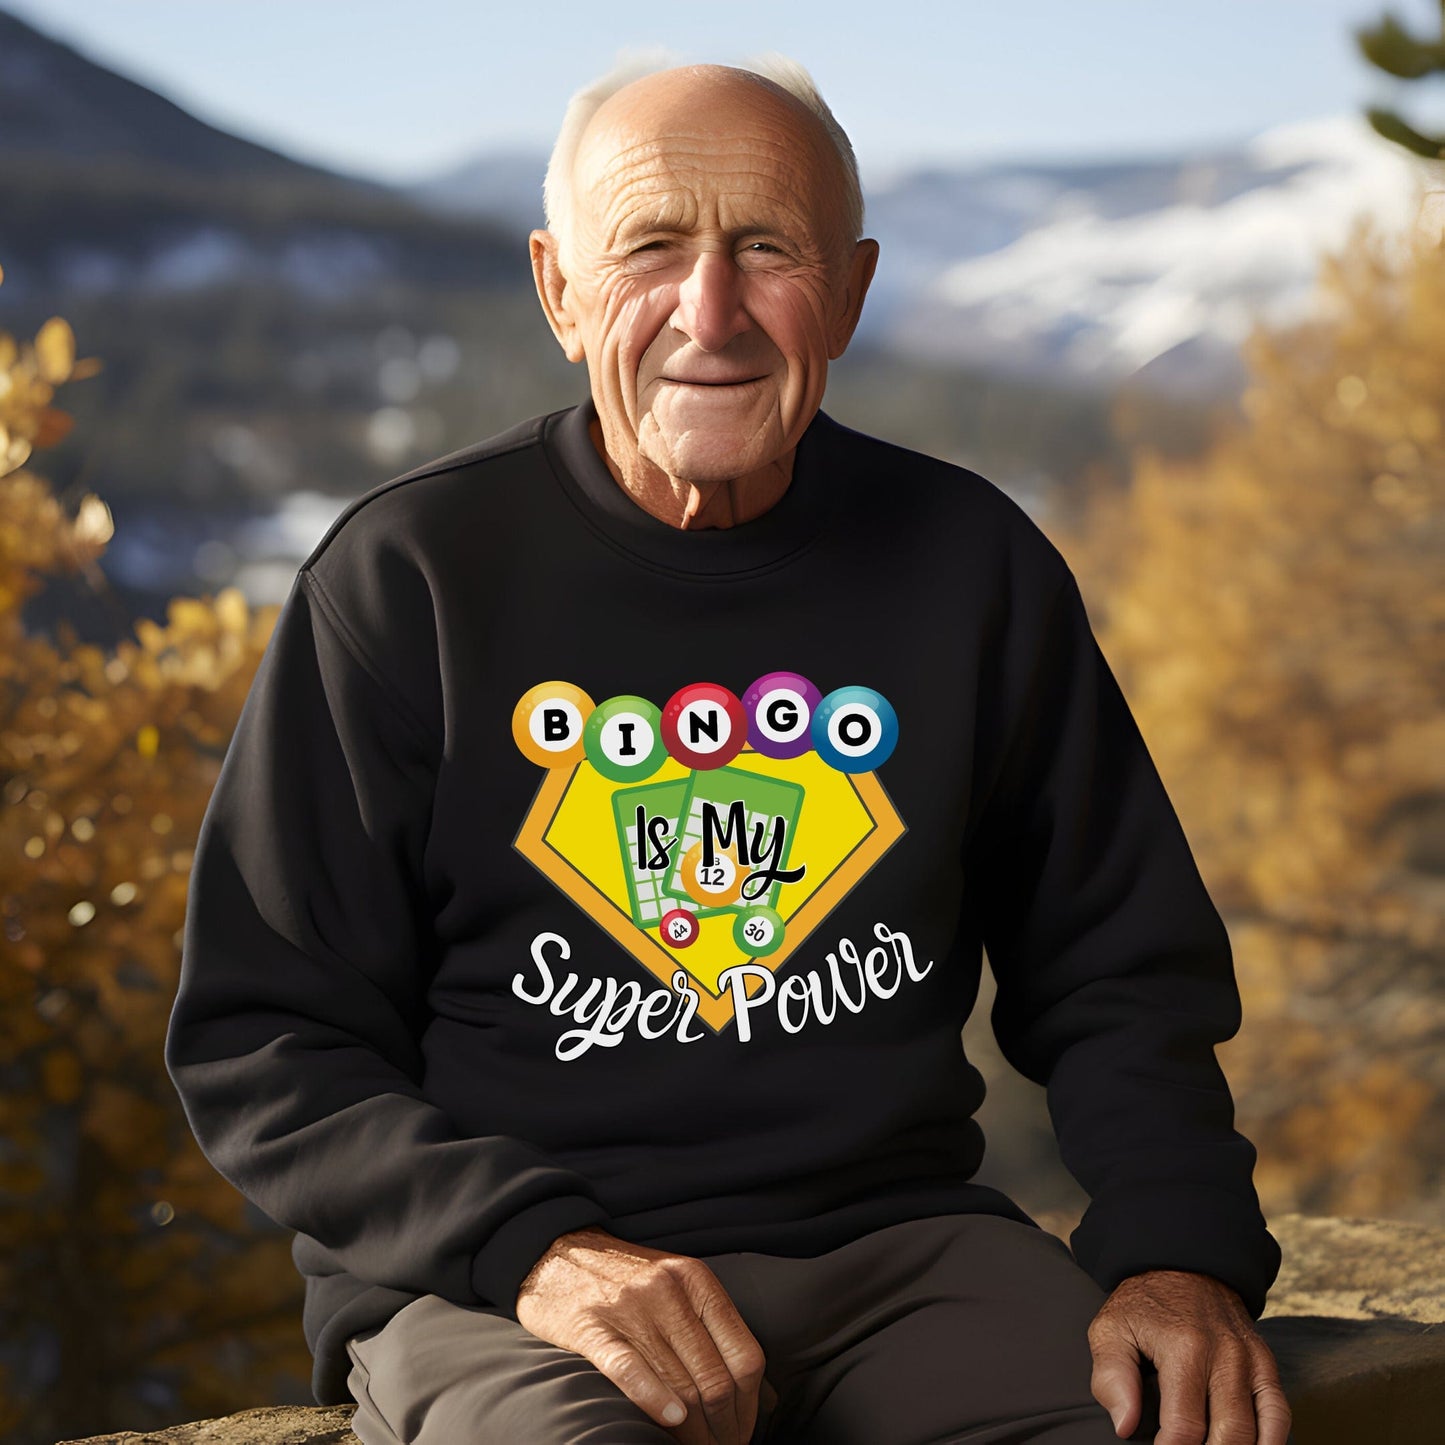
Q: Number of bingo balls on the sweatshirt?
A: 8